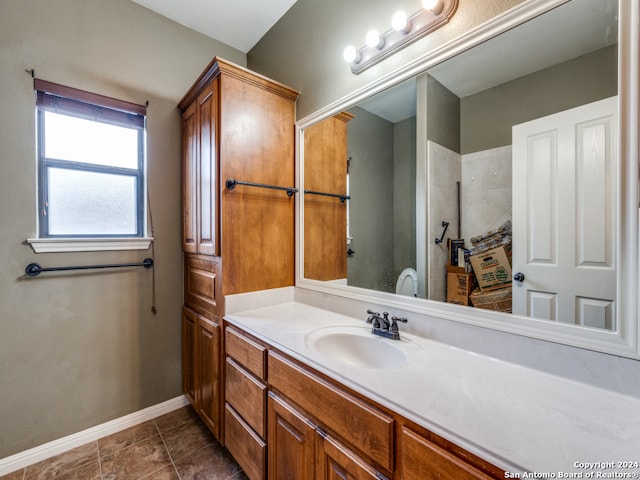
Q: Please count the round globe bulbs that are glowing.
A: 4